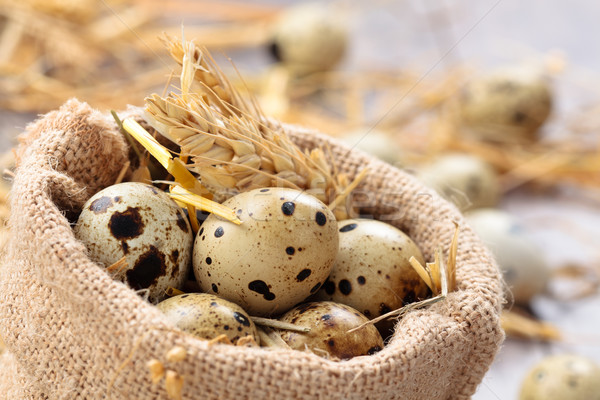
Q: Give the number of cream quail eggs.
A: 11